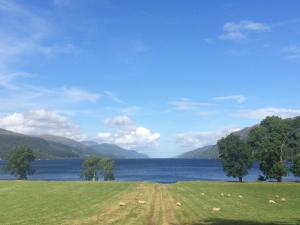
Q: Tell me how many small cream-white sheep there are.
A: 11